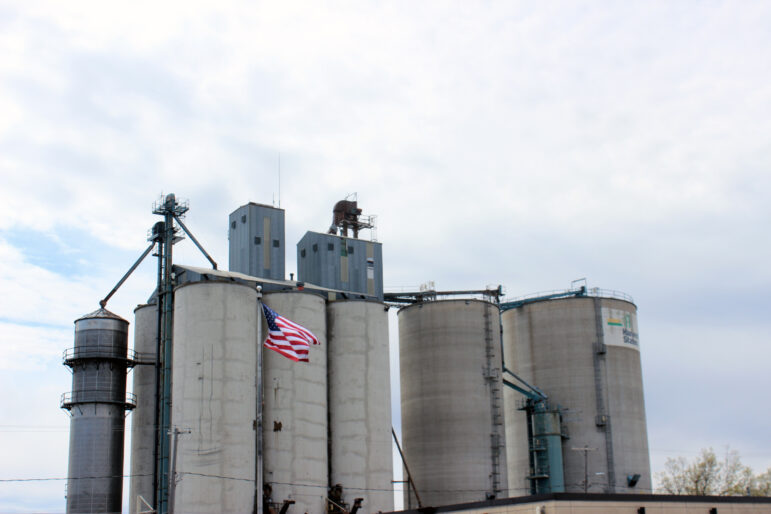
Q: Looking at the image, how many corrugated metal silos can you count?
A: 1